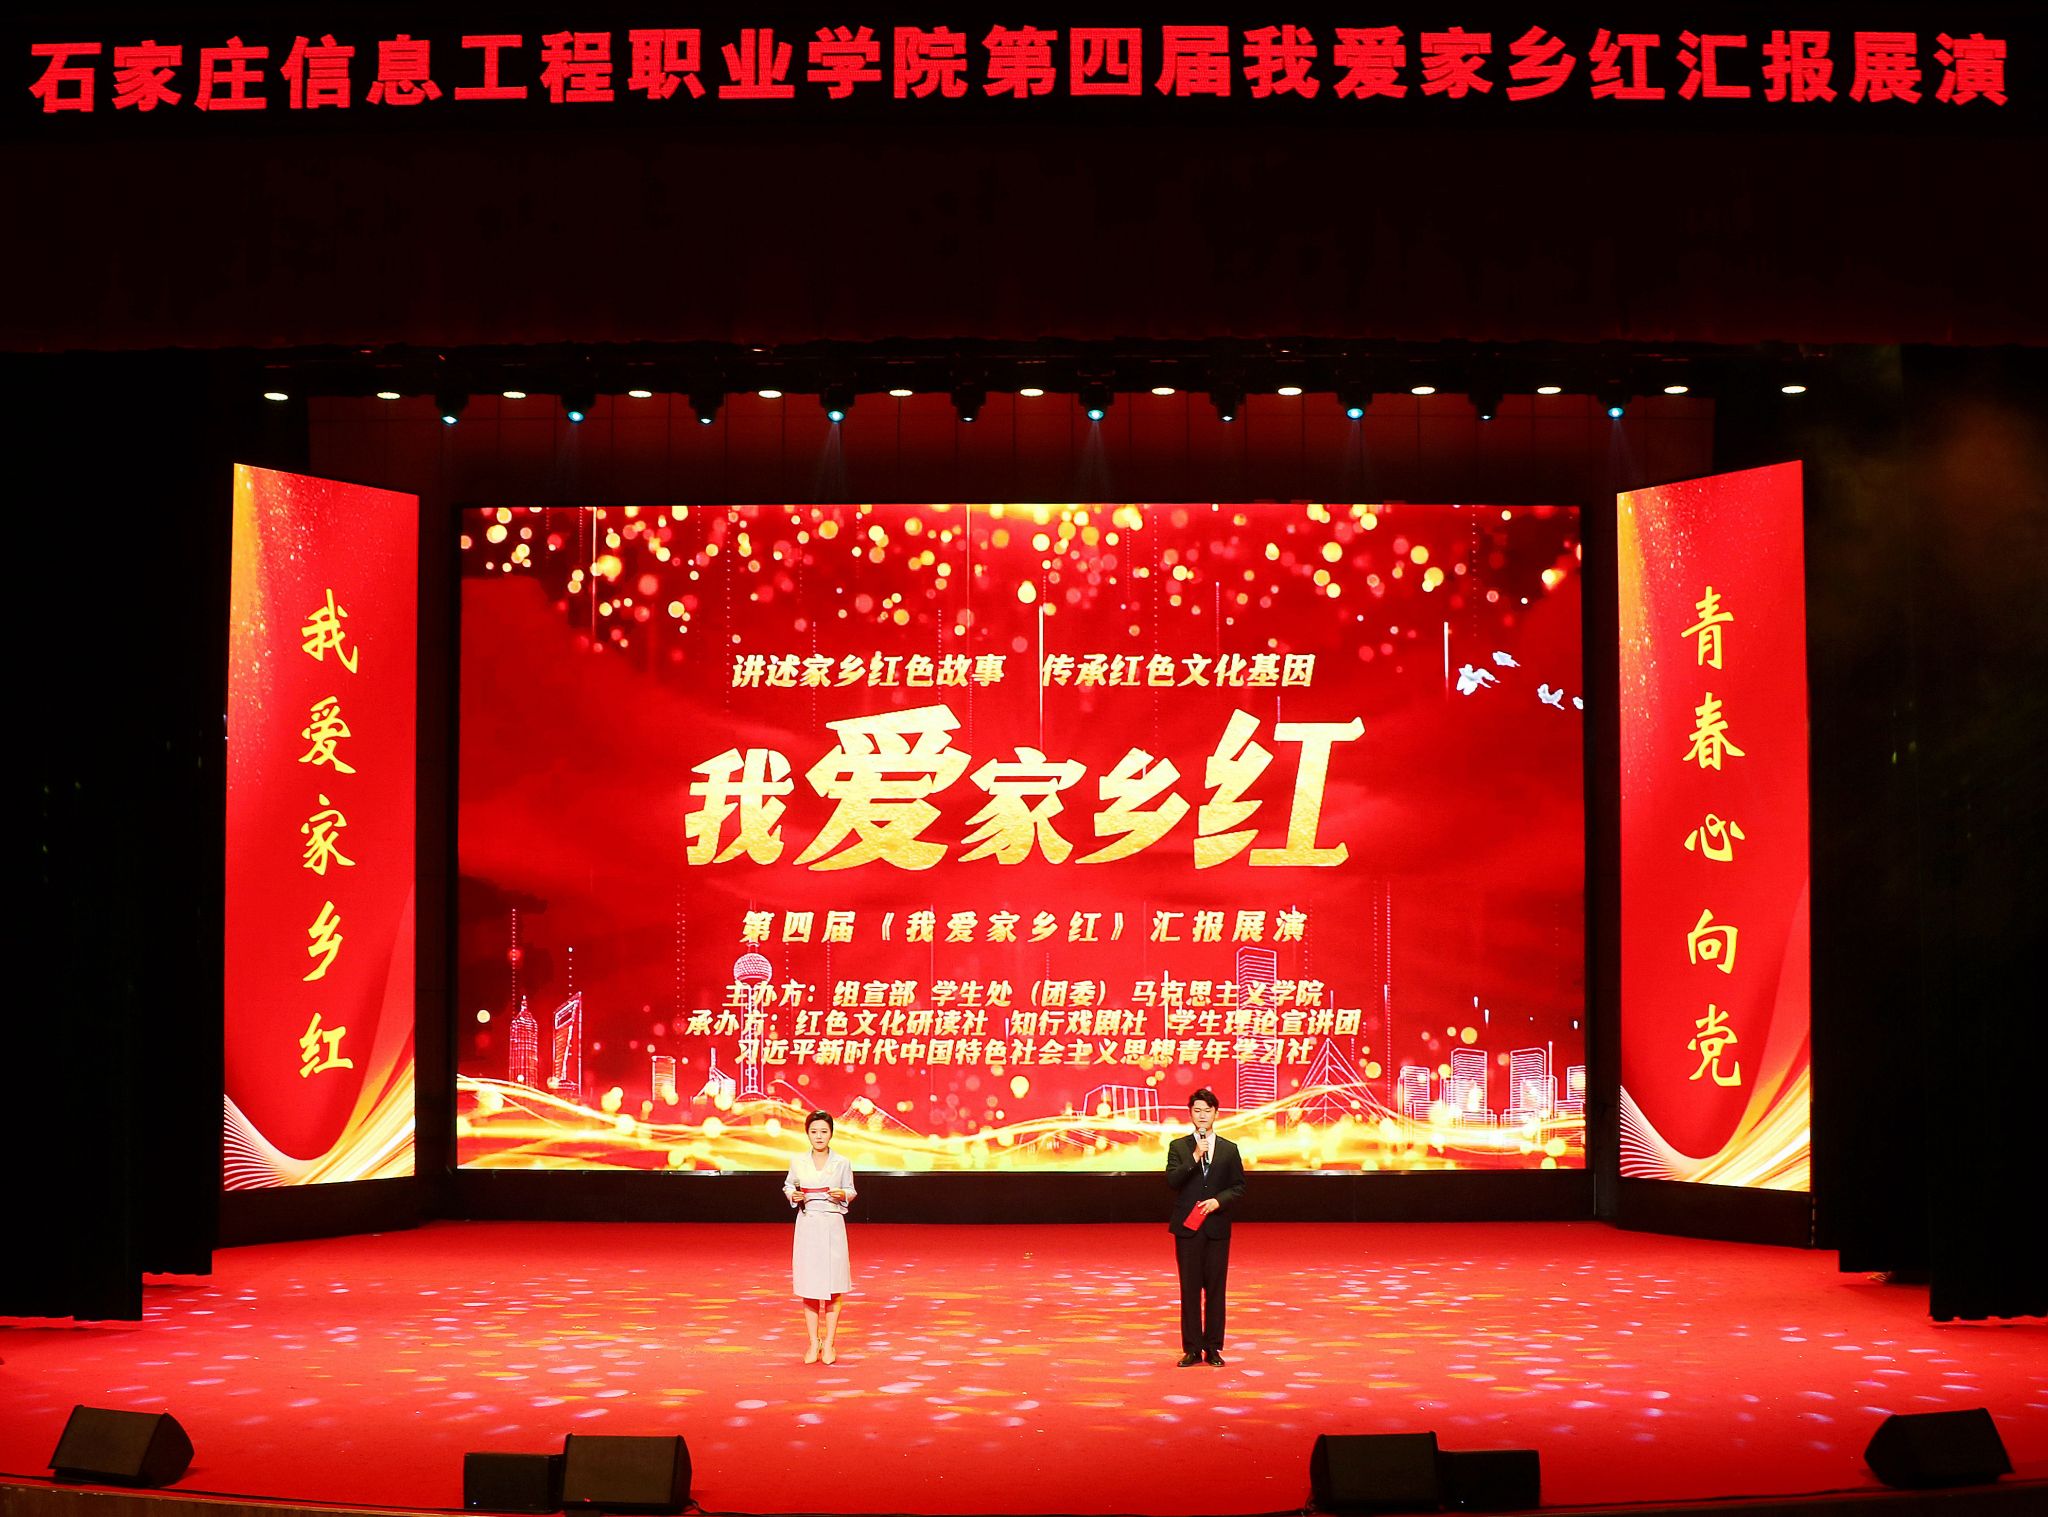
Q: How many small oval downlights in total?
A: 13